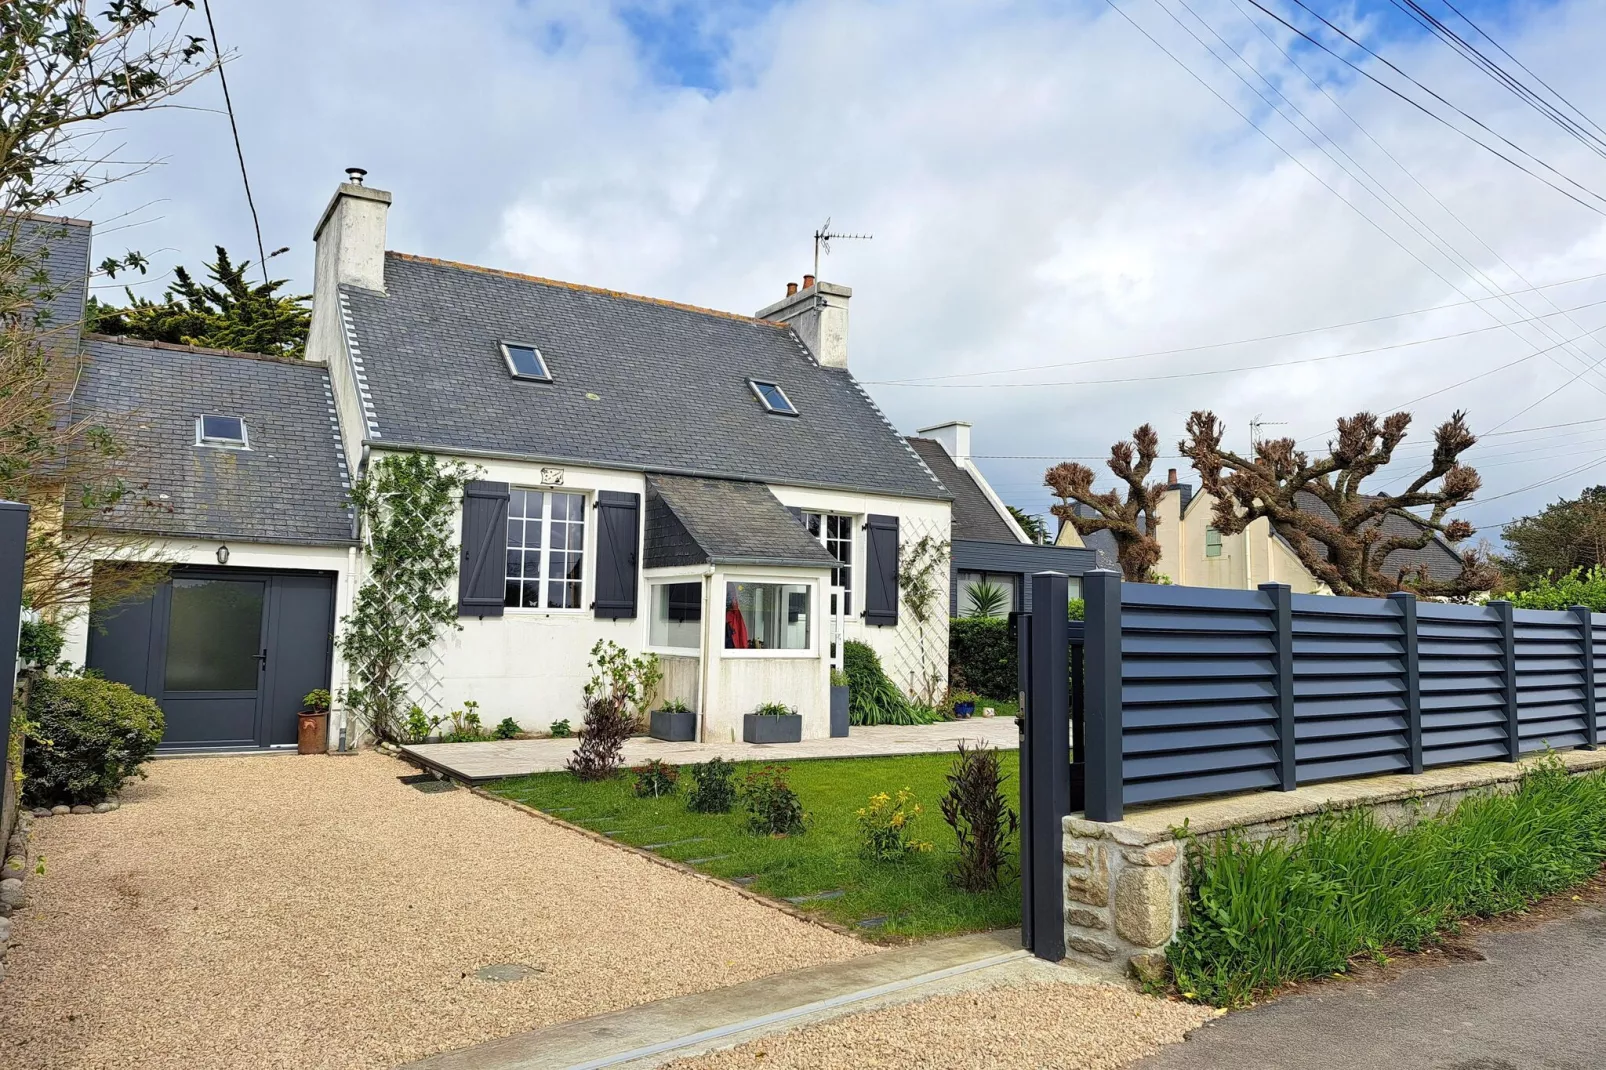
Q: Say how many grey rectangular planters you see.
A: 3